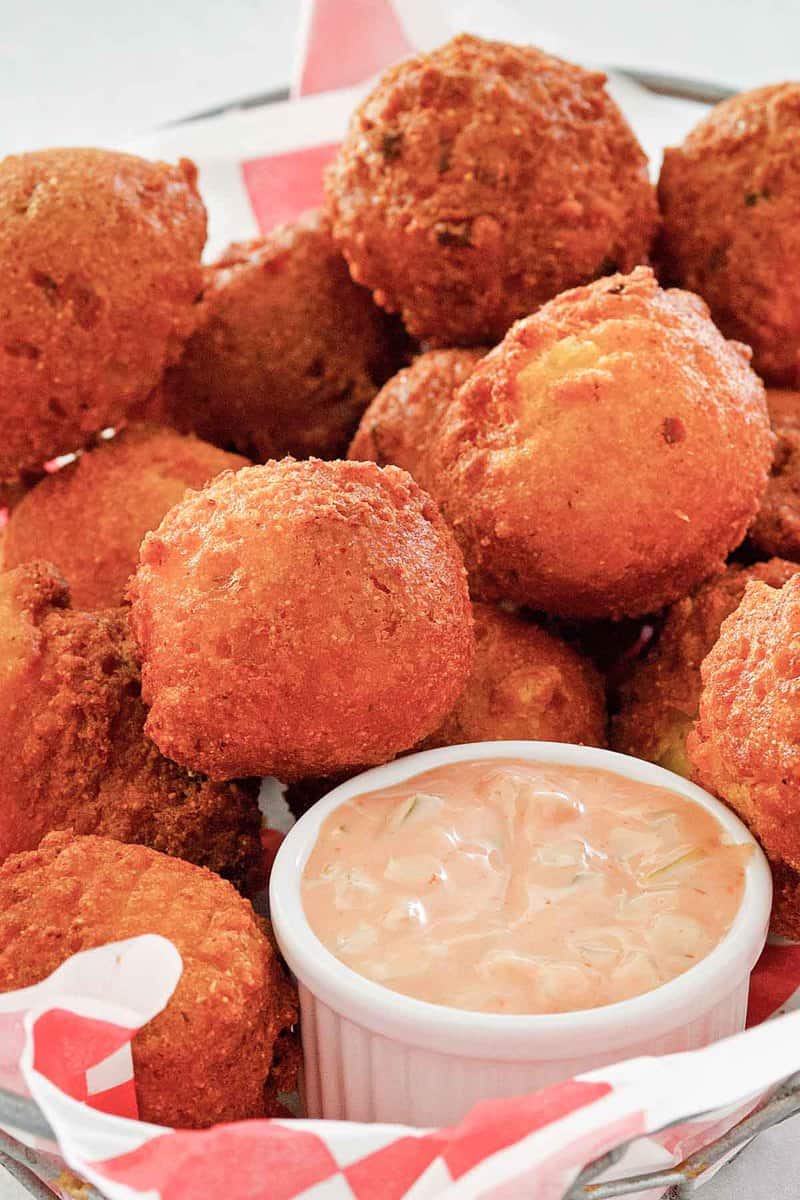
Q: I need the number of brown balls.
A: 14